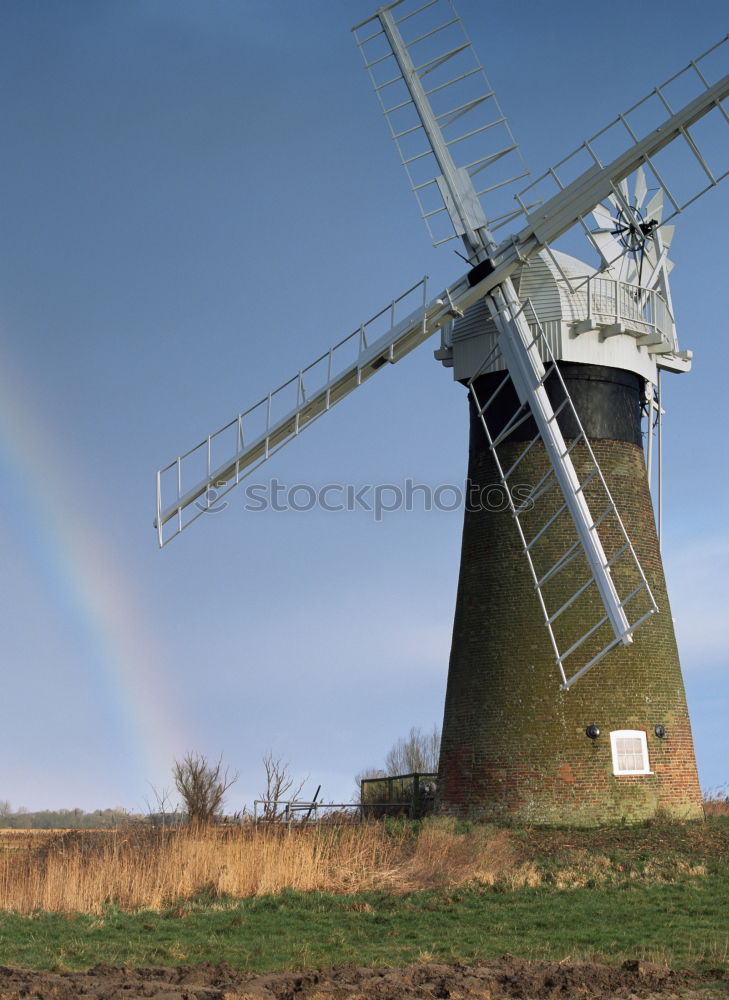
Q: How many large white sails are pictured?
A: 4